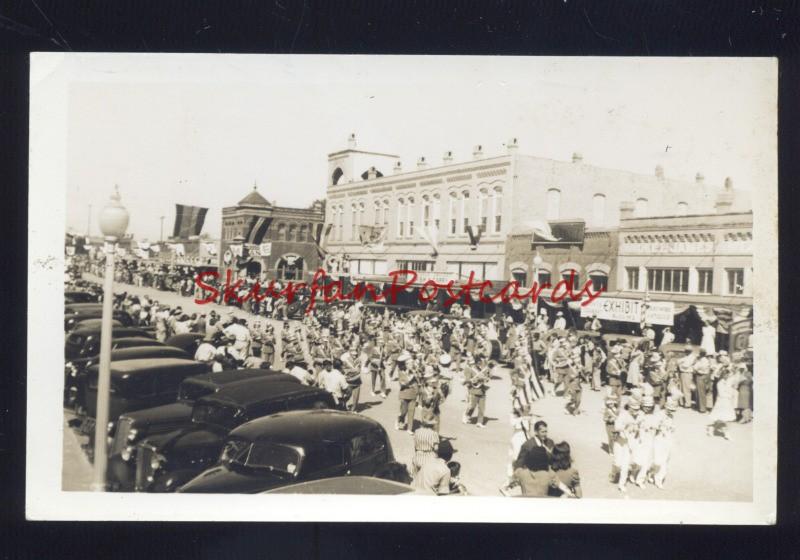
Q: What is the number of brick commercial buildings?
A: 4